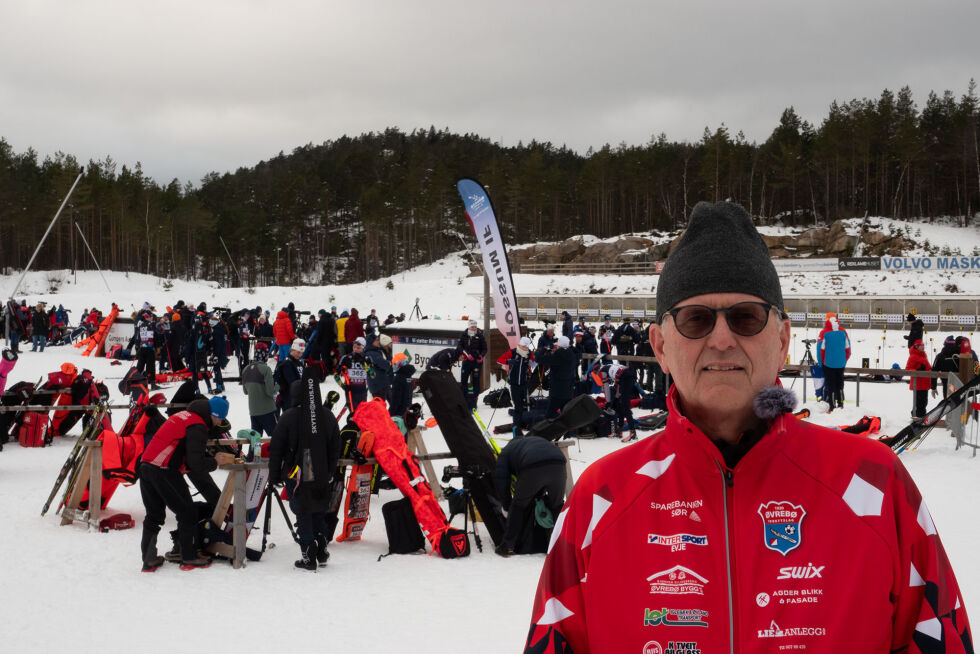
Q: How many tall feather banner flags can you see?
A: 1